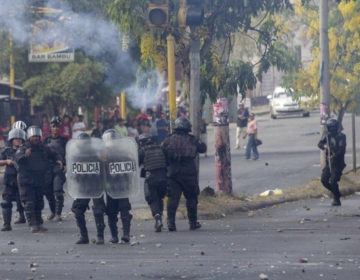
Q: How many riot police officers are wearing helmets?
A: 9